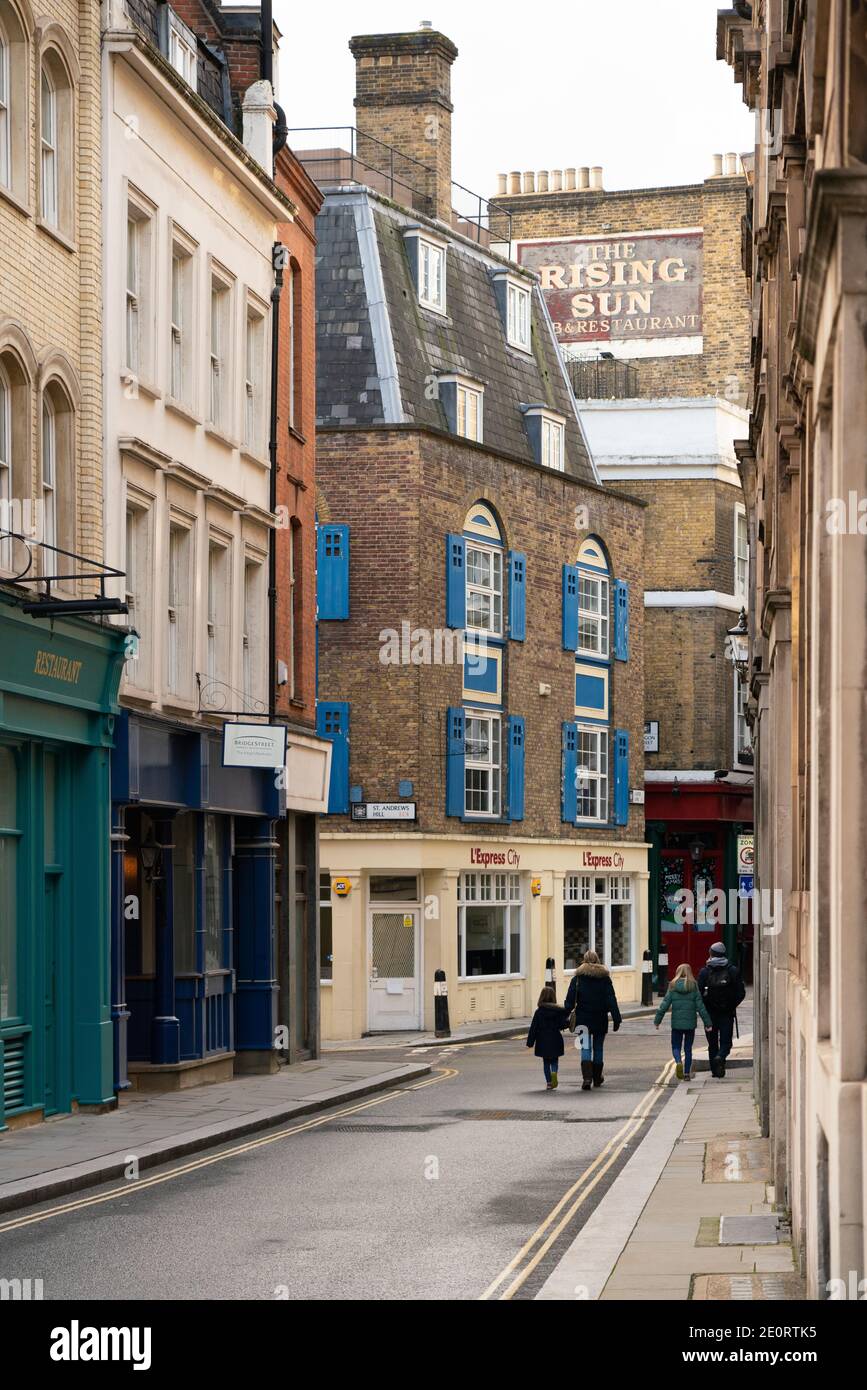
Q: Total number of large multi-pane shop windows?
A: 2